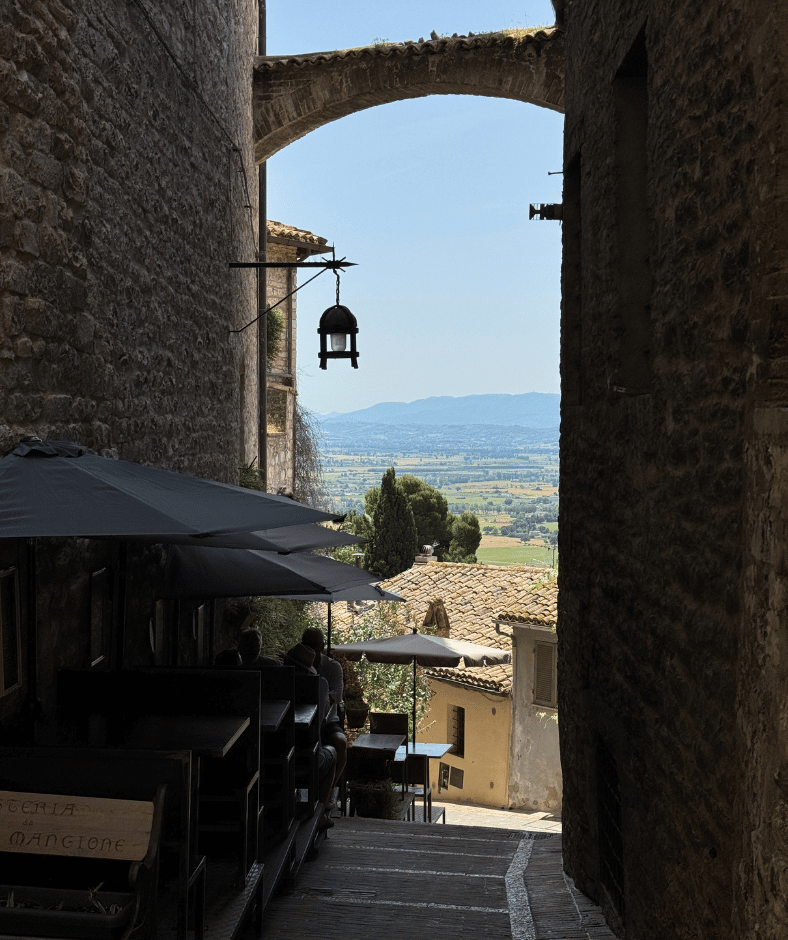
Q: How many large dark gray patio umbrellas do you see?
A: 4